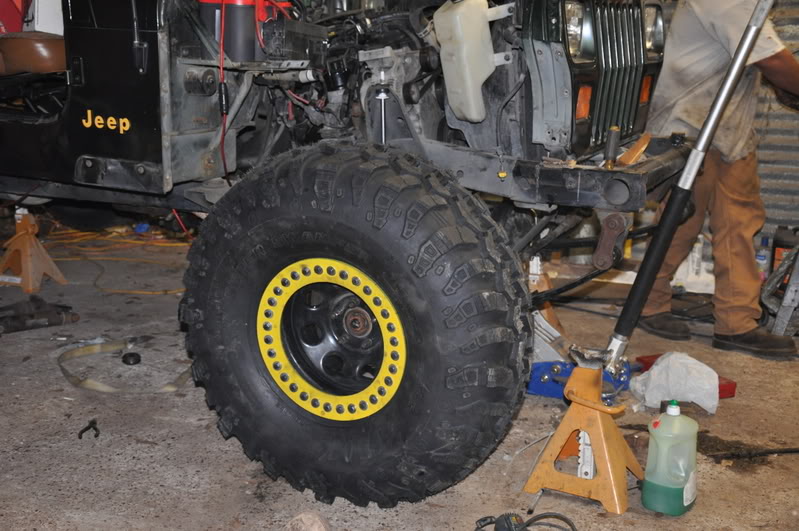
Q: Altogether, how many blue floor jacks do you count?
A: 1